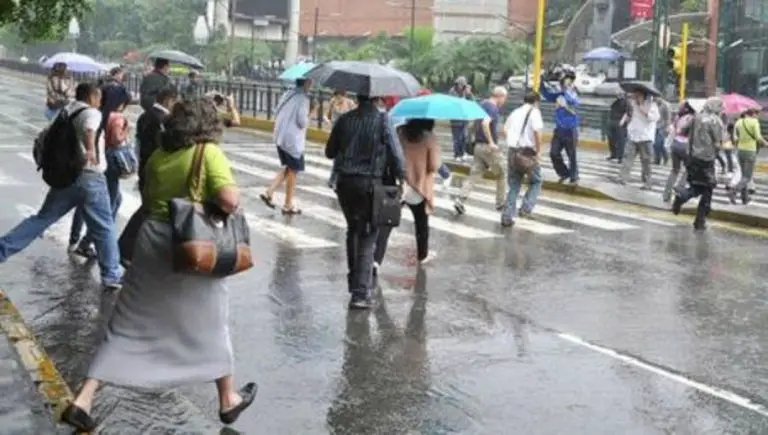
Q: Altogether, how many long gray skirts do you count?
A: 1